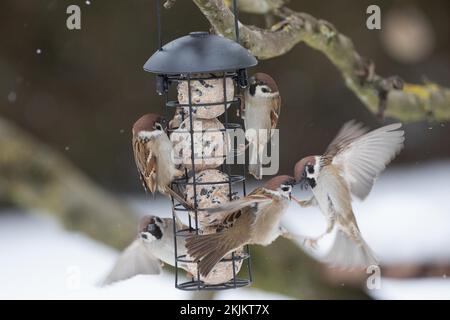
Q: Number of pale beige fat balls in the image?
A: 4